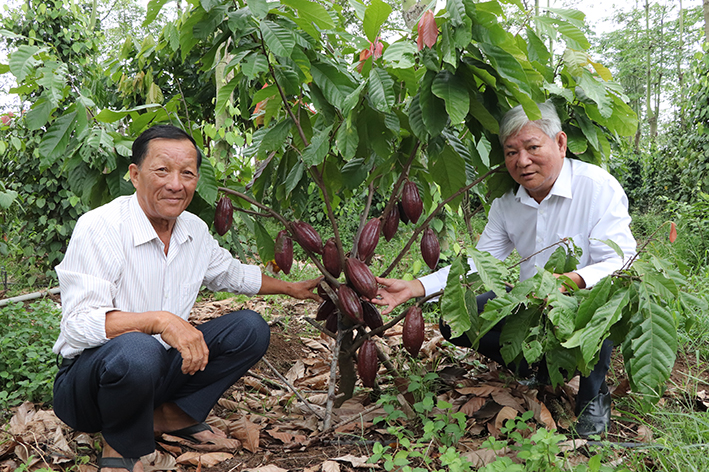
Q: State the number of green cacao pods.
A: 0